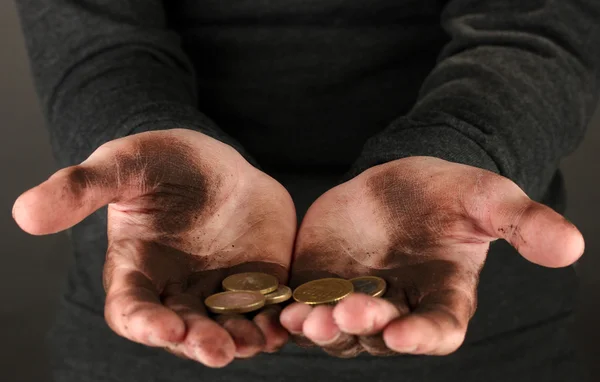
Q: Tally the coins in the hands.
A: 5